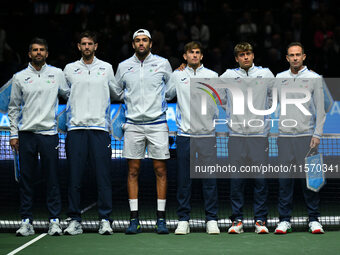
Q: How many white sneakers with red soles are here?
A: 2